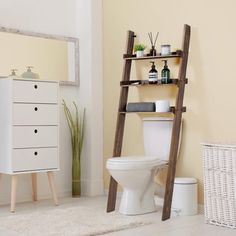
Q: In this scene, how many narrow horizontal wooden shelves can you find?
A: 3